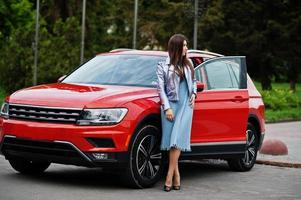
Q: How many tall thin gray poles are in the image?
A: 4